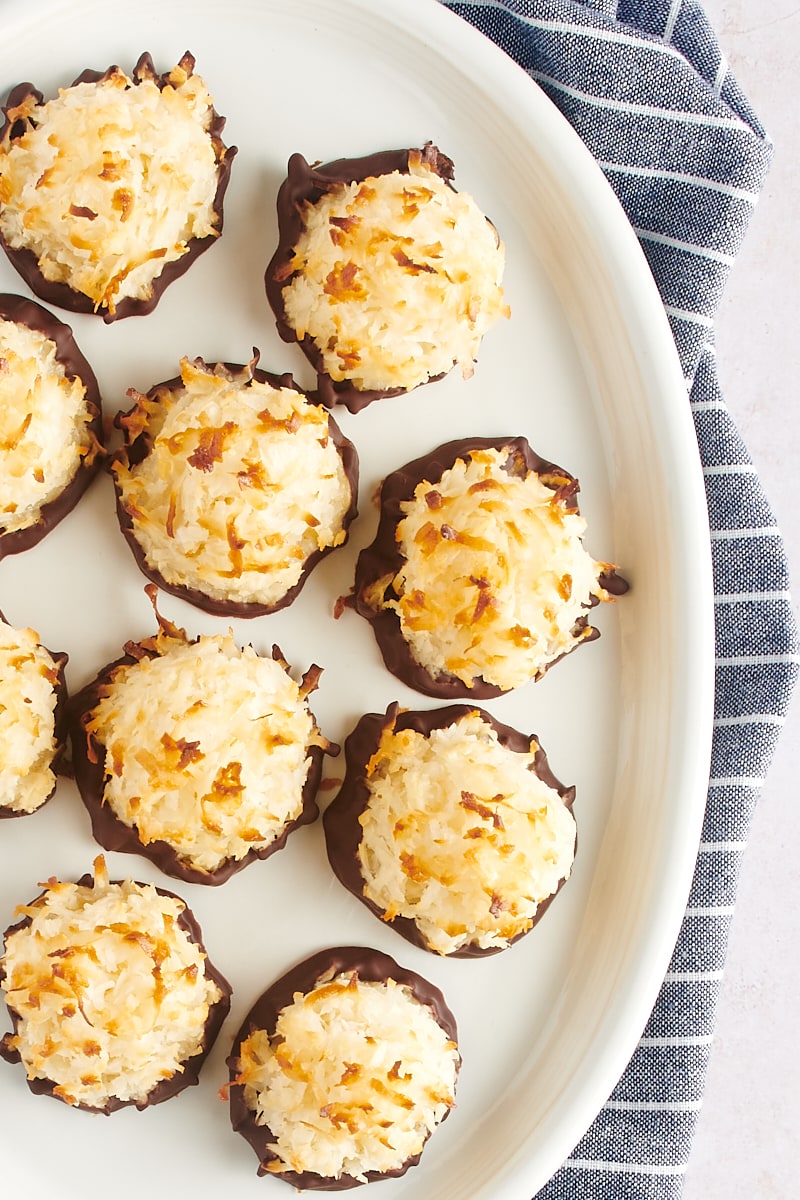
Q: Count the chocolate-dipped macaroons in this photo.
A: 10